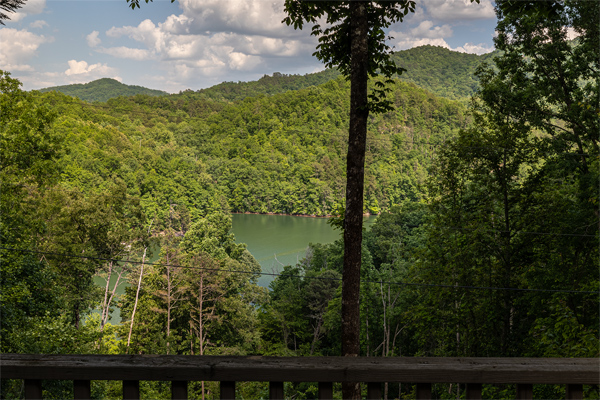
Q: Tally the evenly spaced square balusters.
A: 12